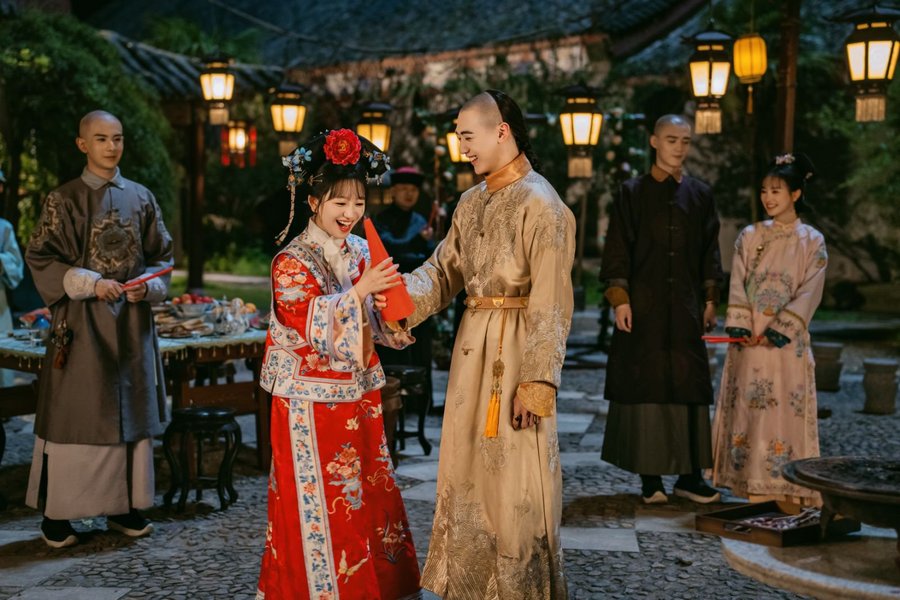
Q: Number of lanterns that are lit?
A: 9